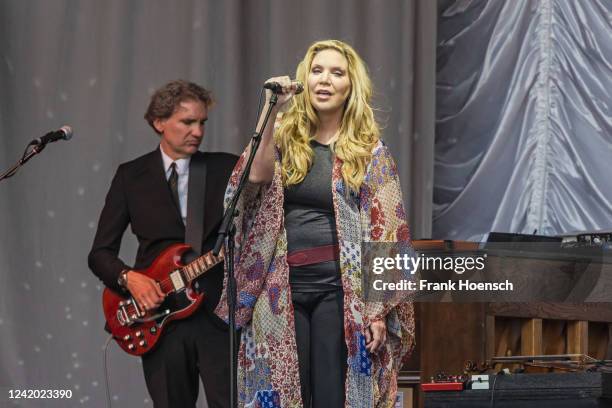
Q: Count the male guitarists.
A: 1